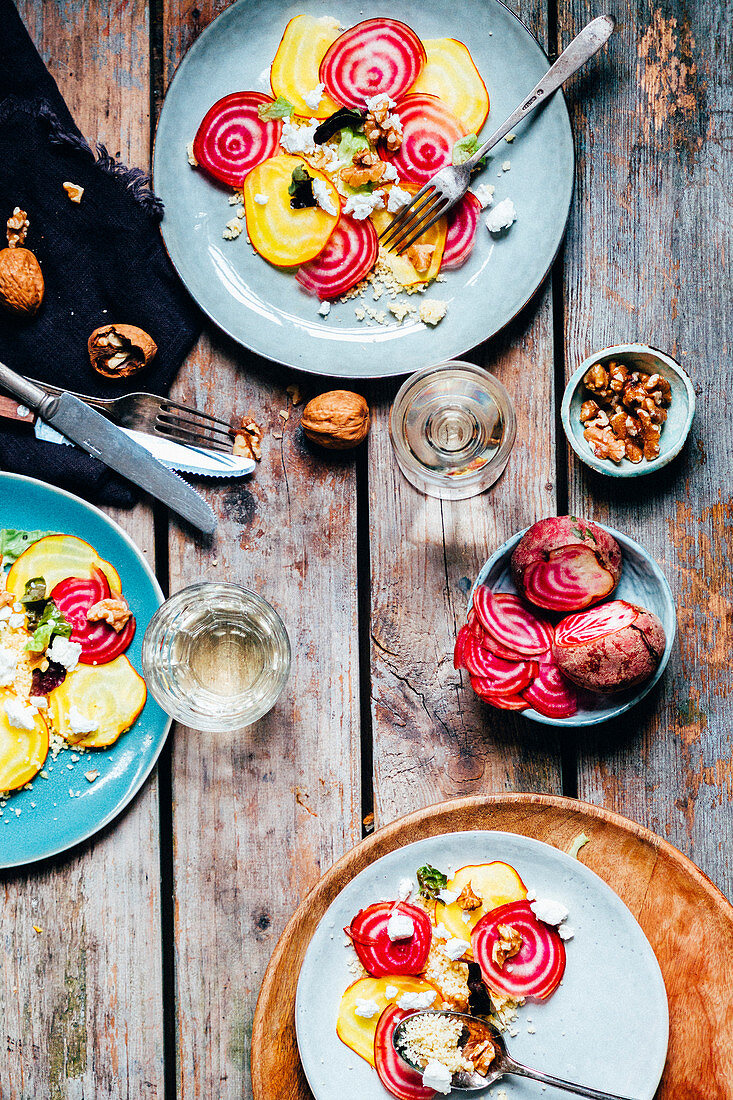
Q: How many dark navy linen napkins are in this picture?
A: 1